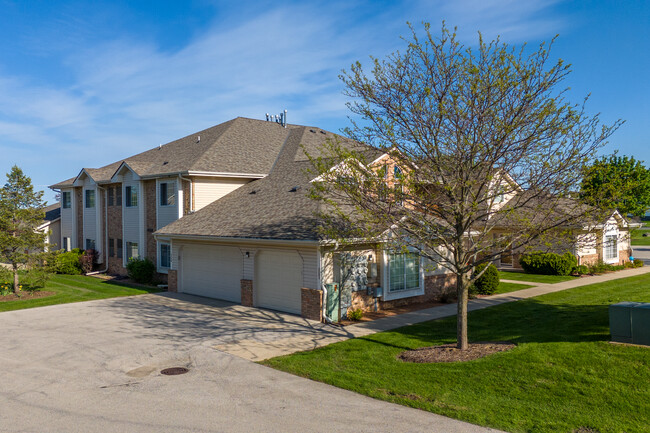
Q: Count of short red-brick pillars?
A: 3